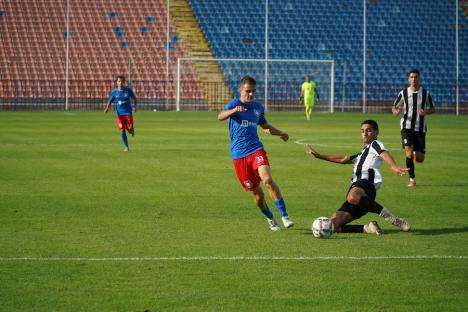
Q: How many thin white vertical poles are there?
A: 5